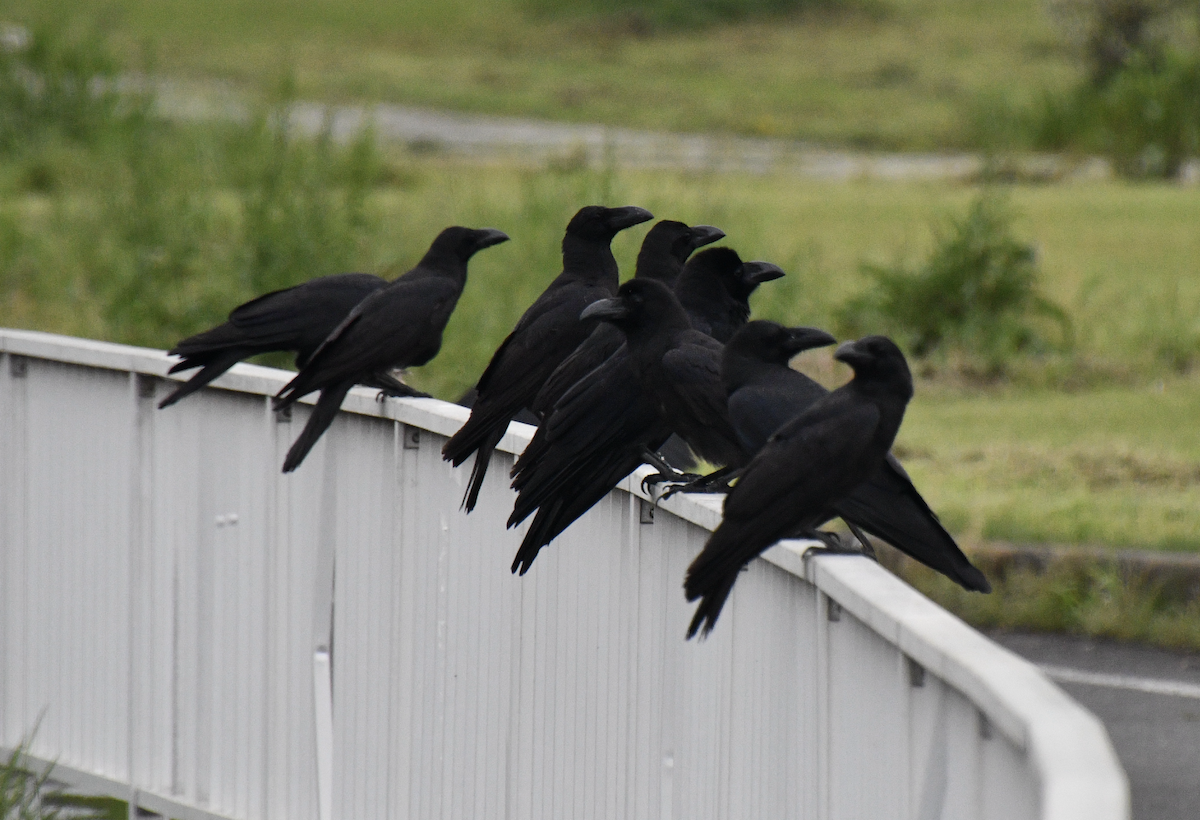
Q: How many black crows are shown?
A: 8